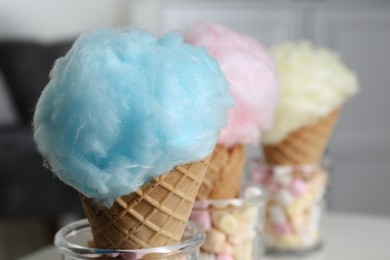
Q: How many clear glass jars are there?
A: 3